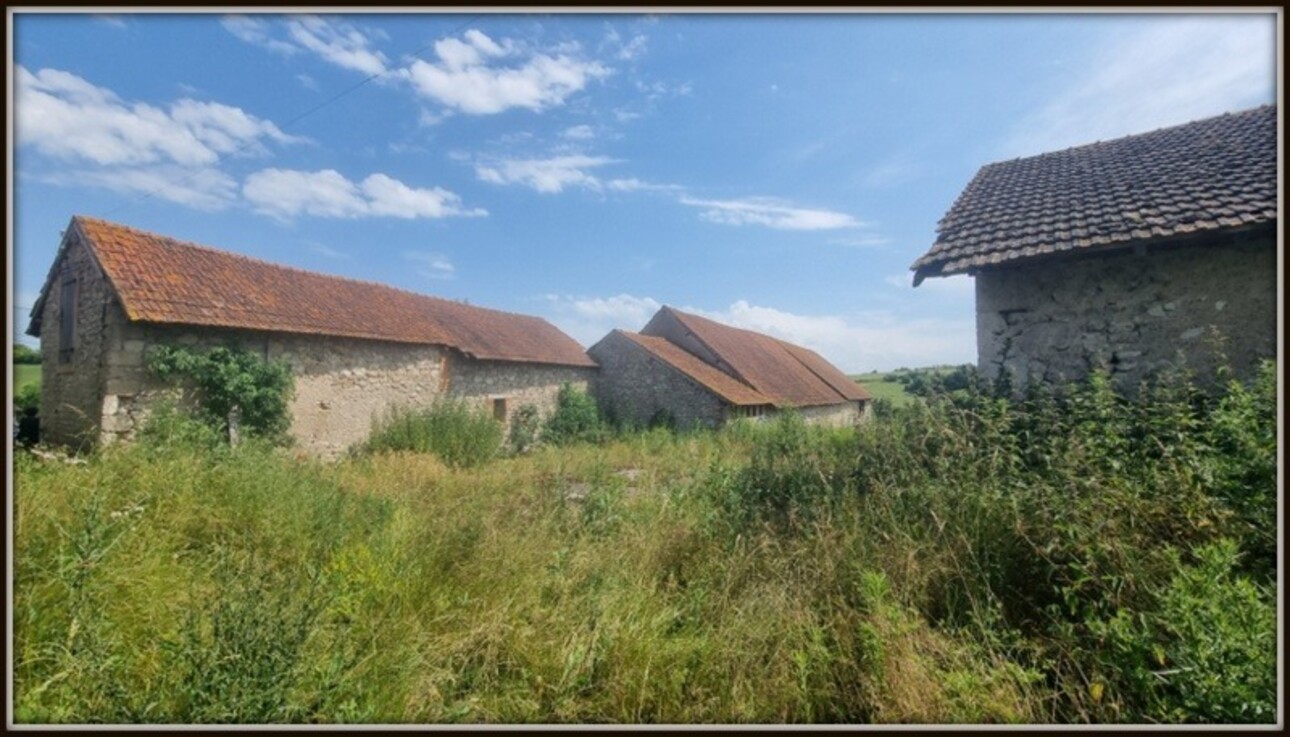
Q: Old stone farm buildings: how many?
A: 3